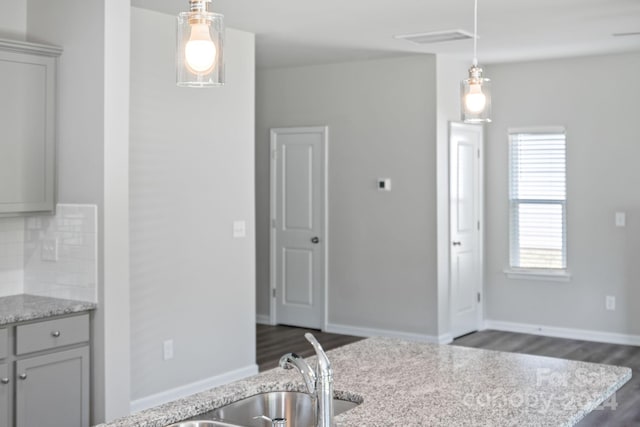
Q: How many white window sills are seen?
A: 1